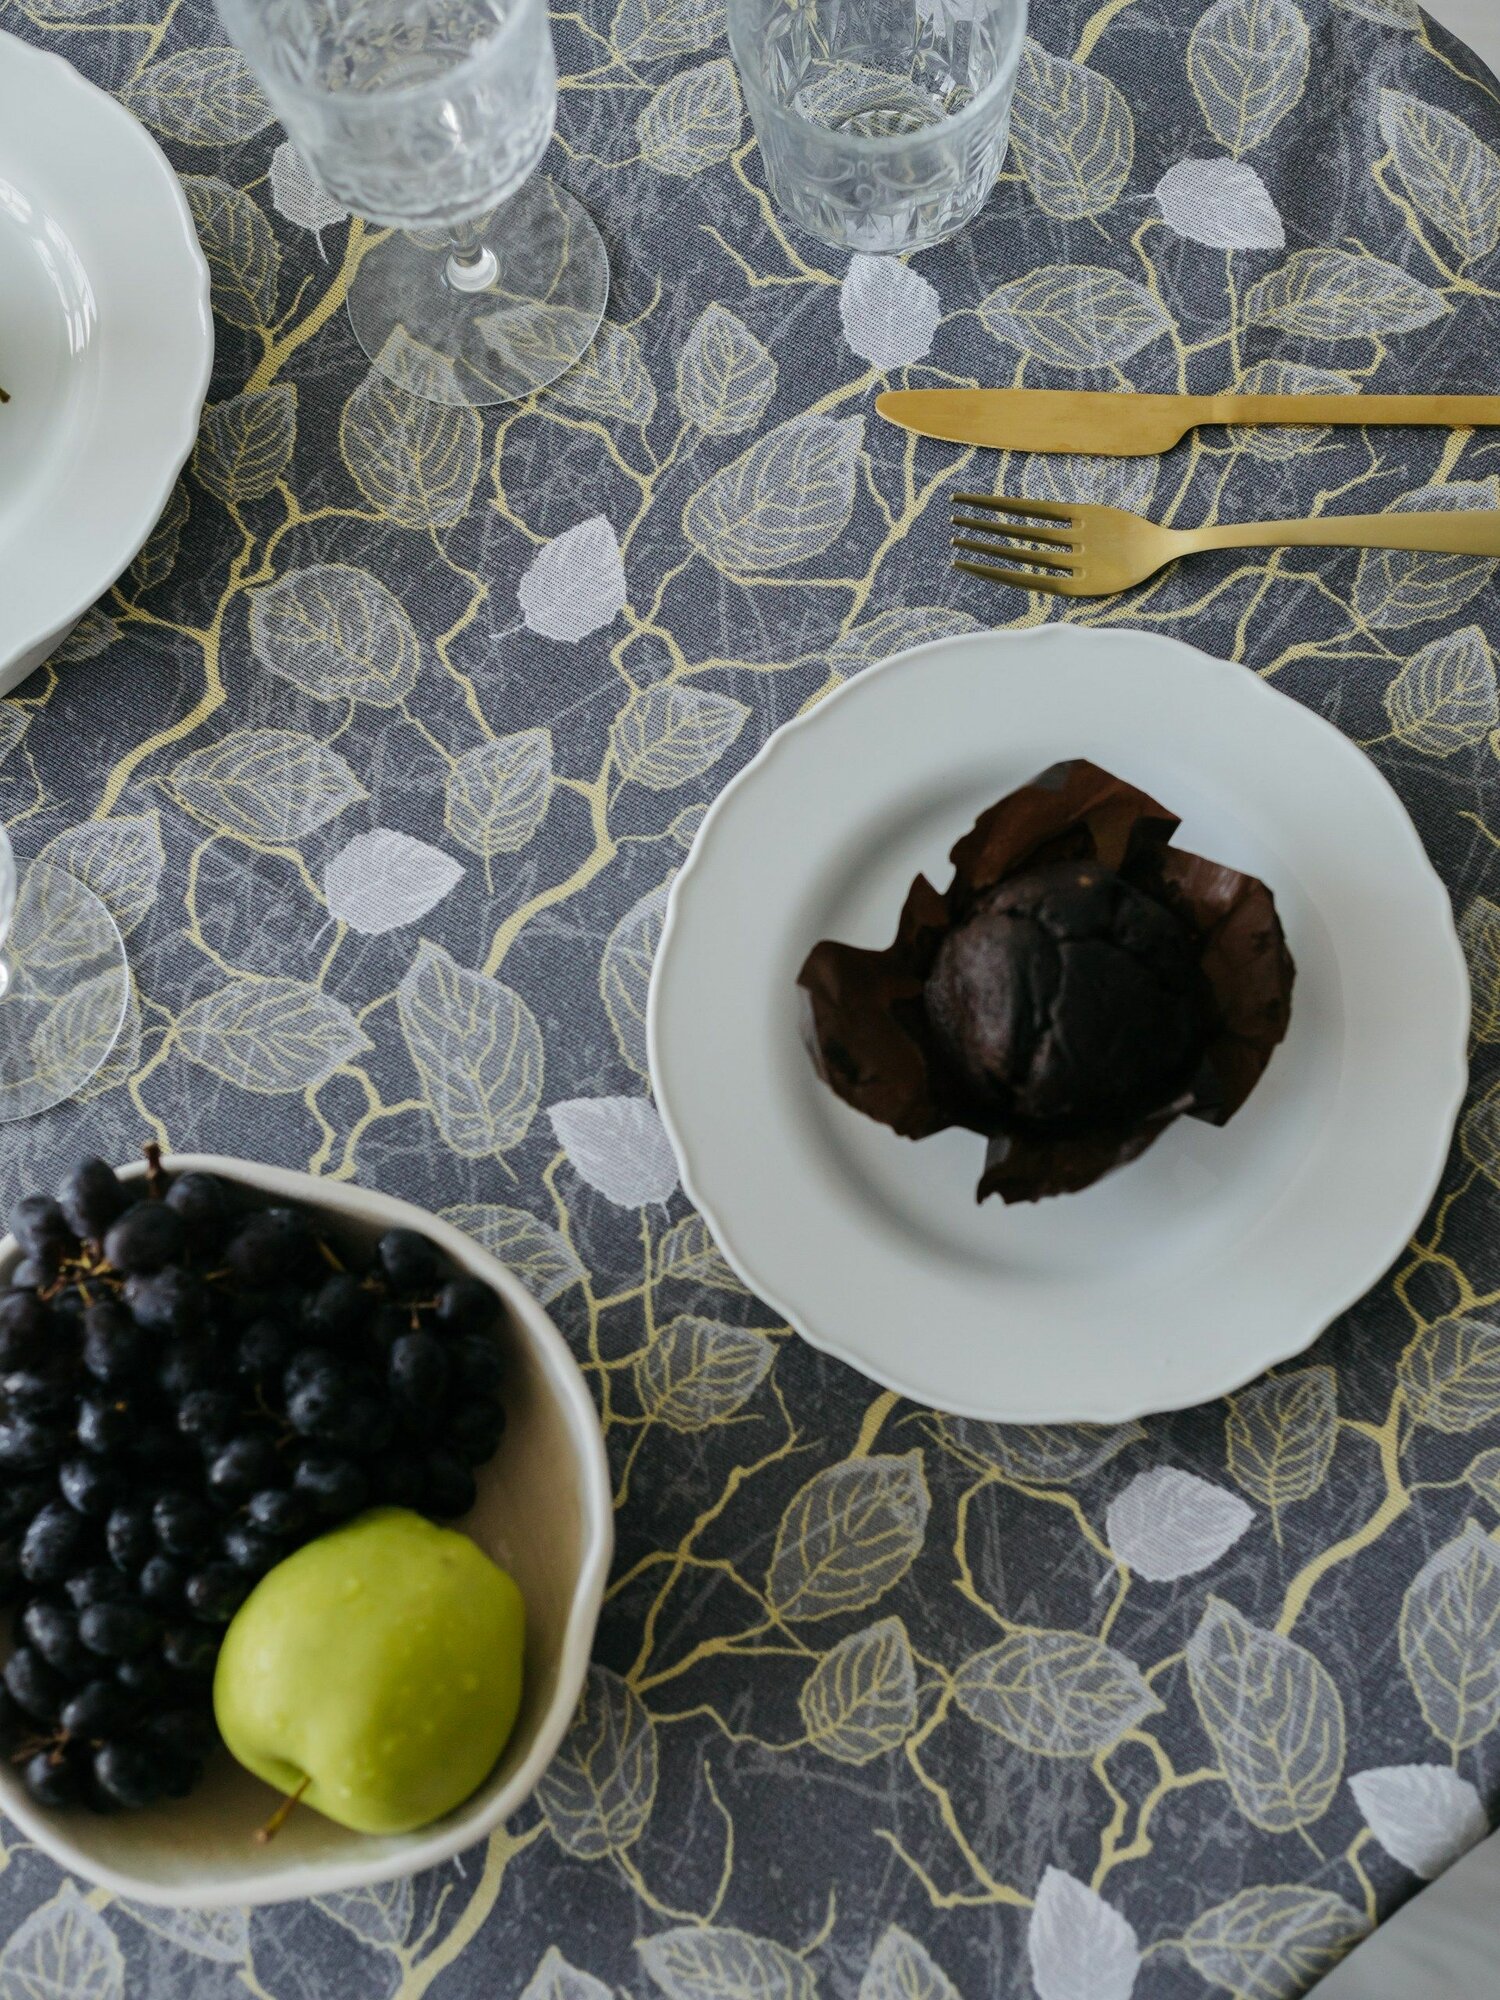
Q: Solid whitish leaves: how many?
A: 9